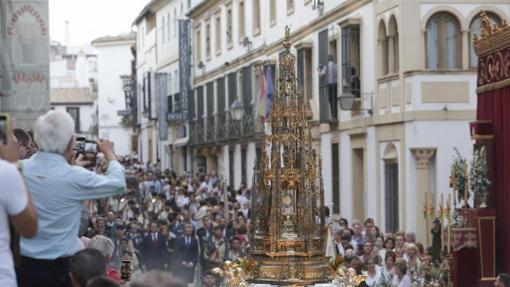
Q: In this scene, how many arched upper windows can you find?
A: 4